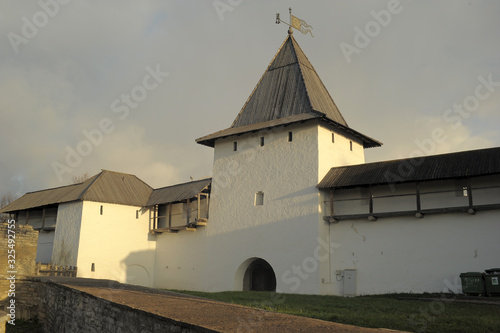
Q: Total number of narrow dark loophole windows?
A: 8